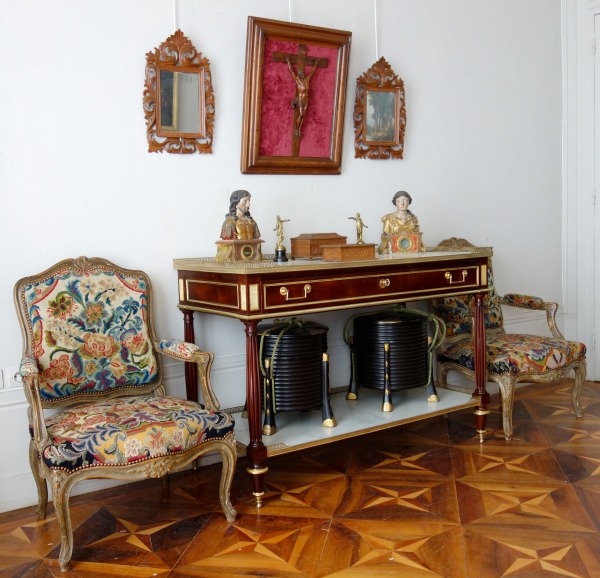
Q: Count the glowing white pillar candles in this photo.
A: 0